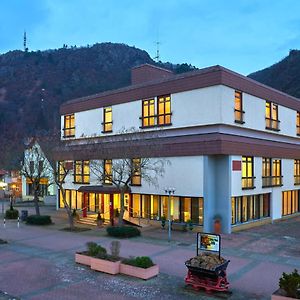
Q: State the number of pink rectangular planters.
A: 4